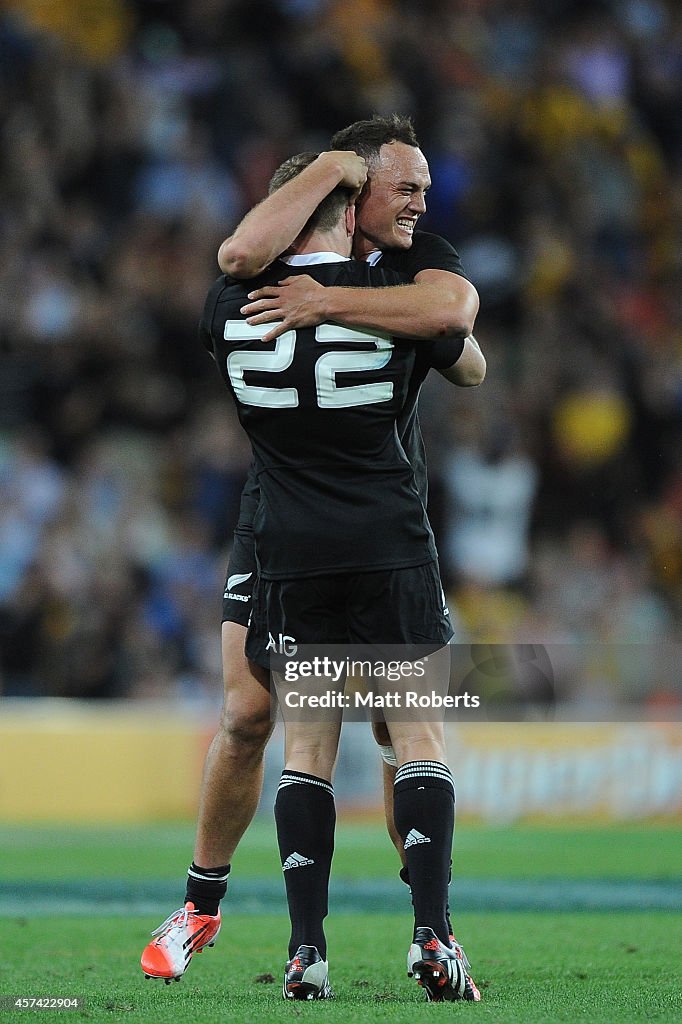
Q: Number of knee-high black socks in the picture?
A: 2